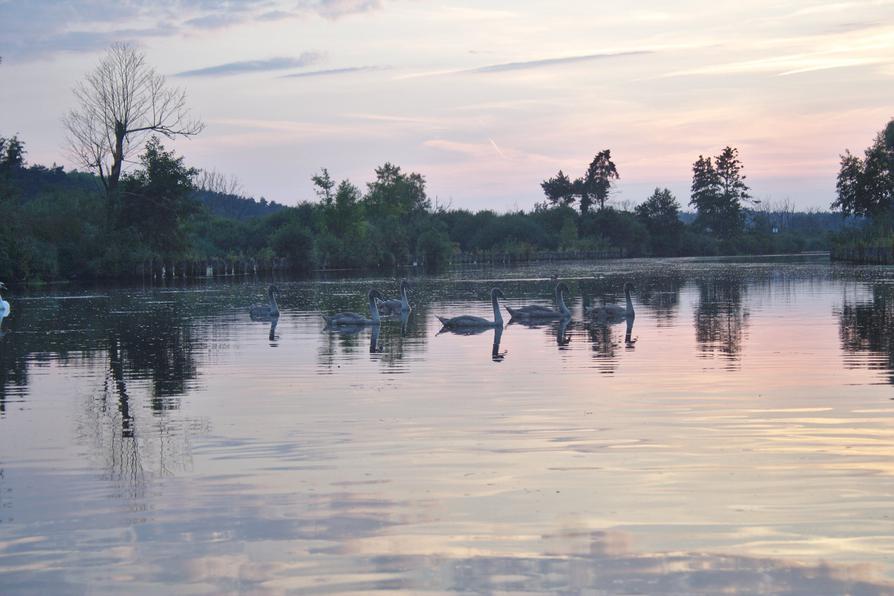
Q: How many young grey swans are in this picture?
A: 6